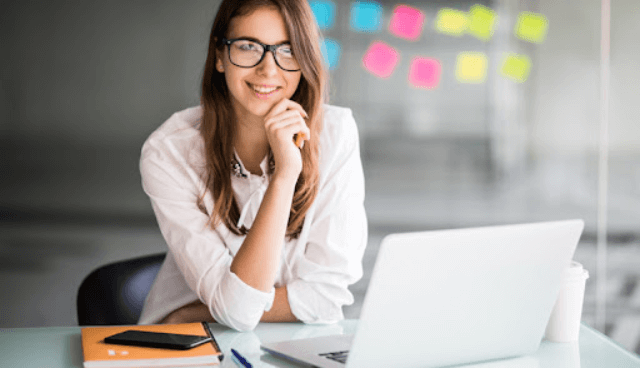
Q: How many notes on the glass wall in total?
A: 11